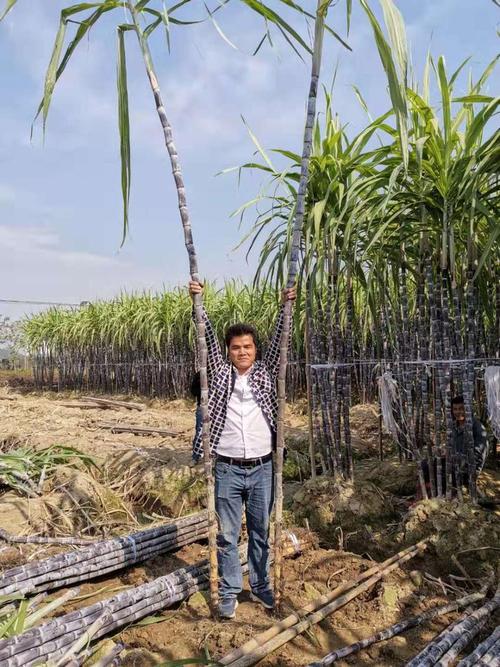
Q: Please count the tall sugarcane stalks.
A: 2